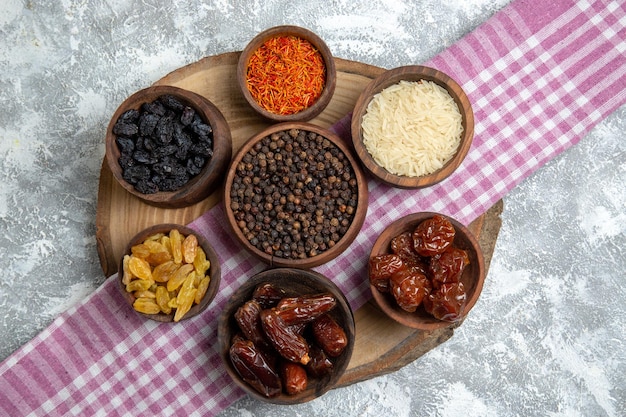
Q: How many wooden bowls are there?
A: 7